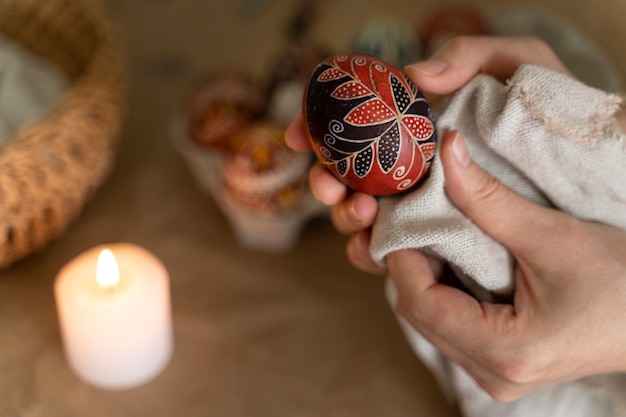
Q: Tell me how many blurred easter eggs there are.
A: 5